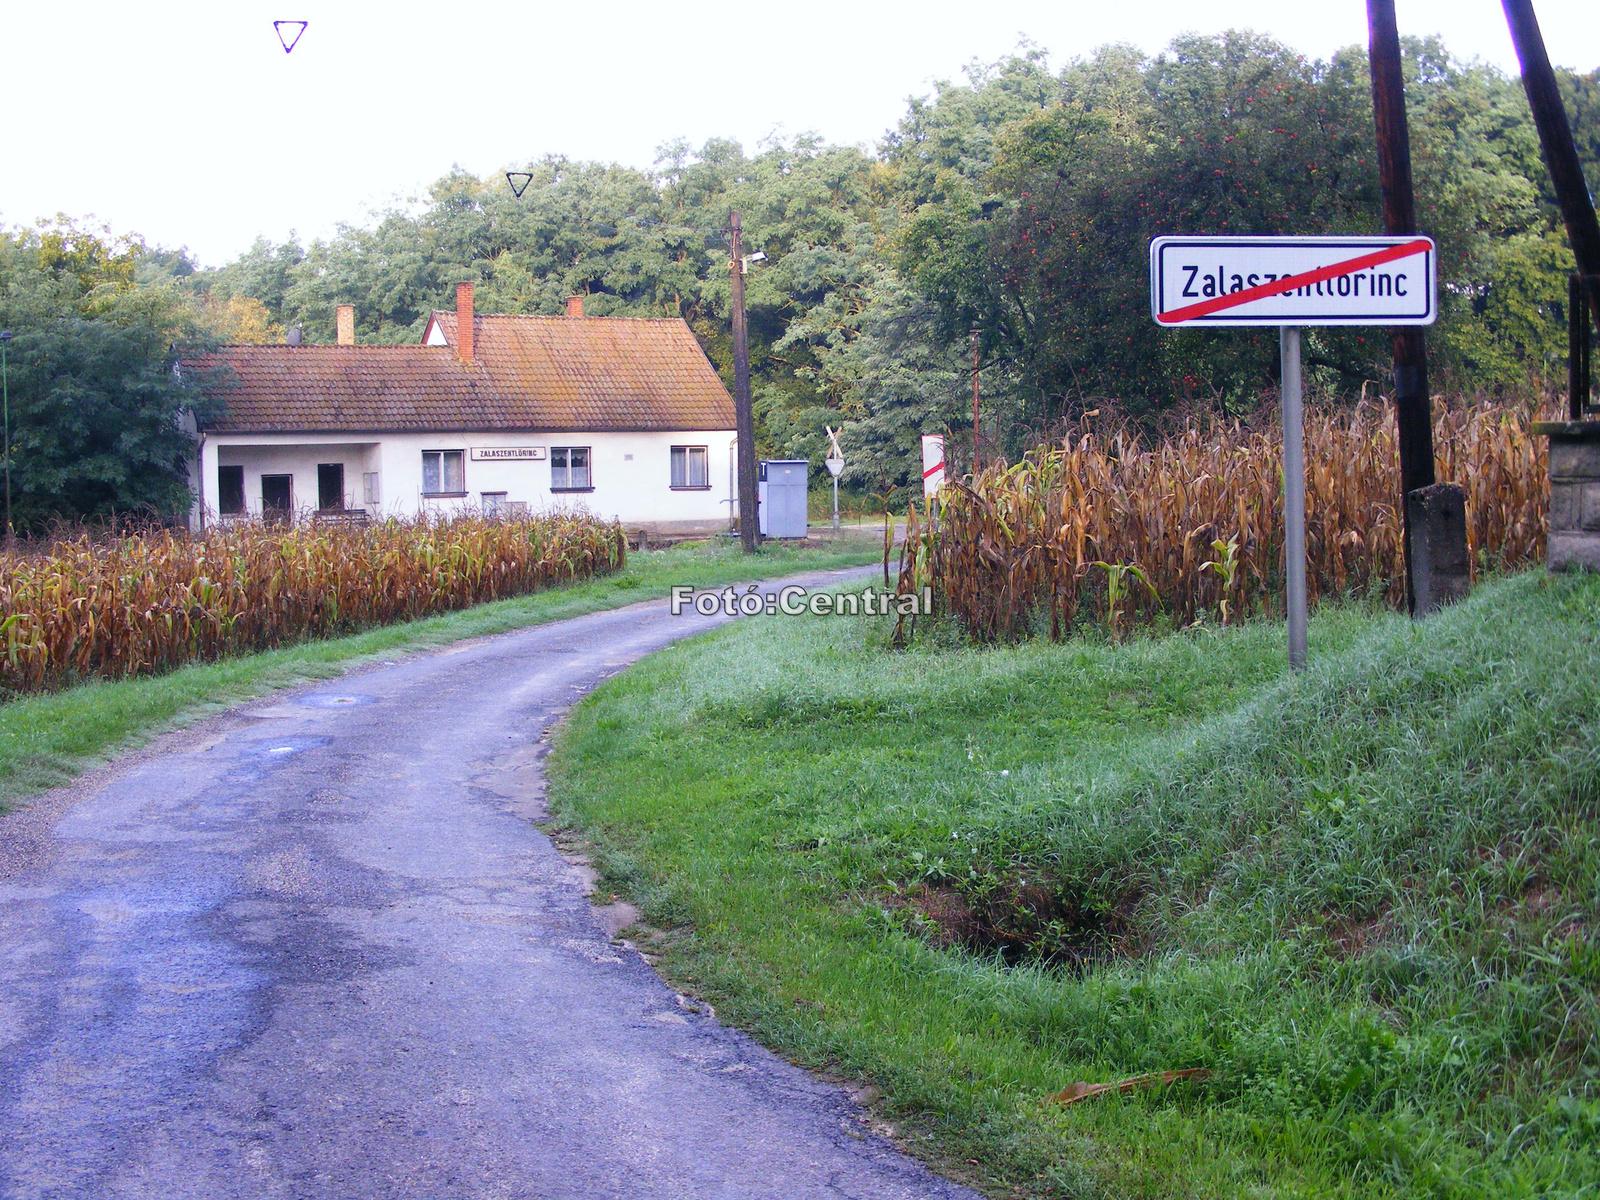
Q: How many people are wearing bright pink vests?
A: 0